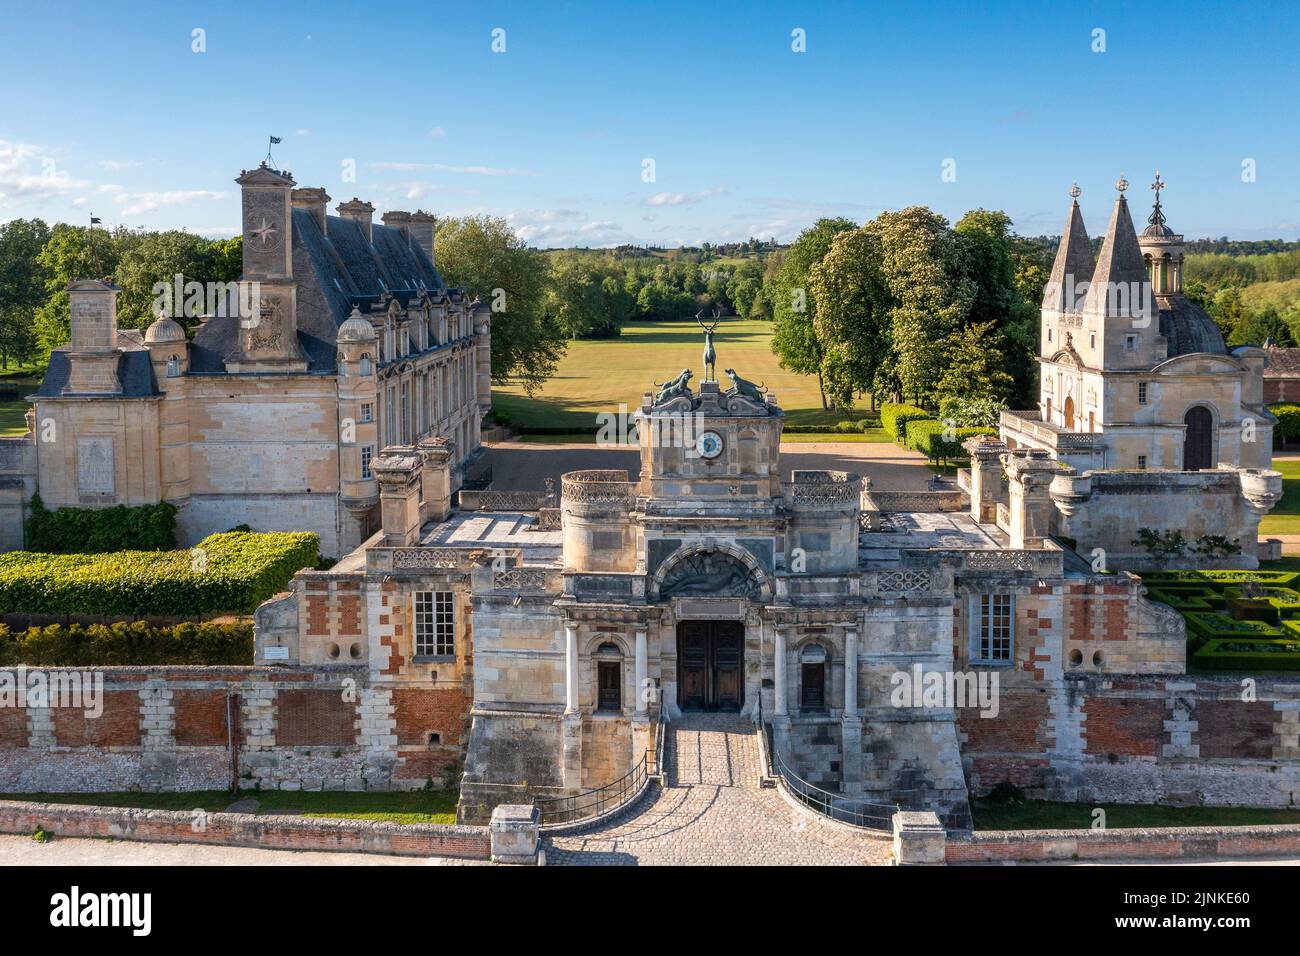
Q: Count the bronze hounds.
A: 4